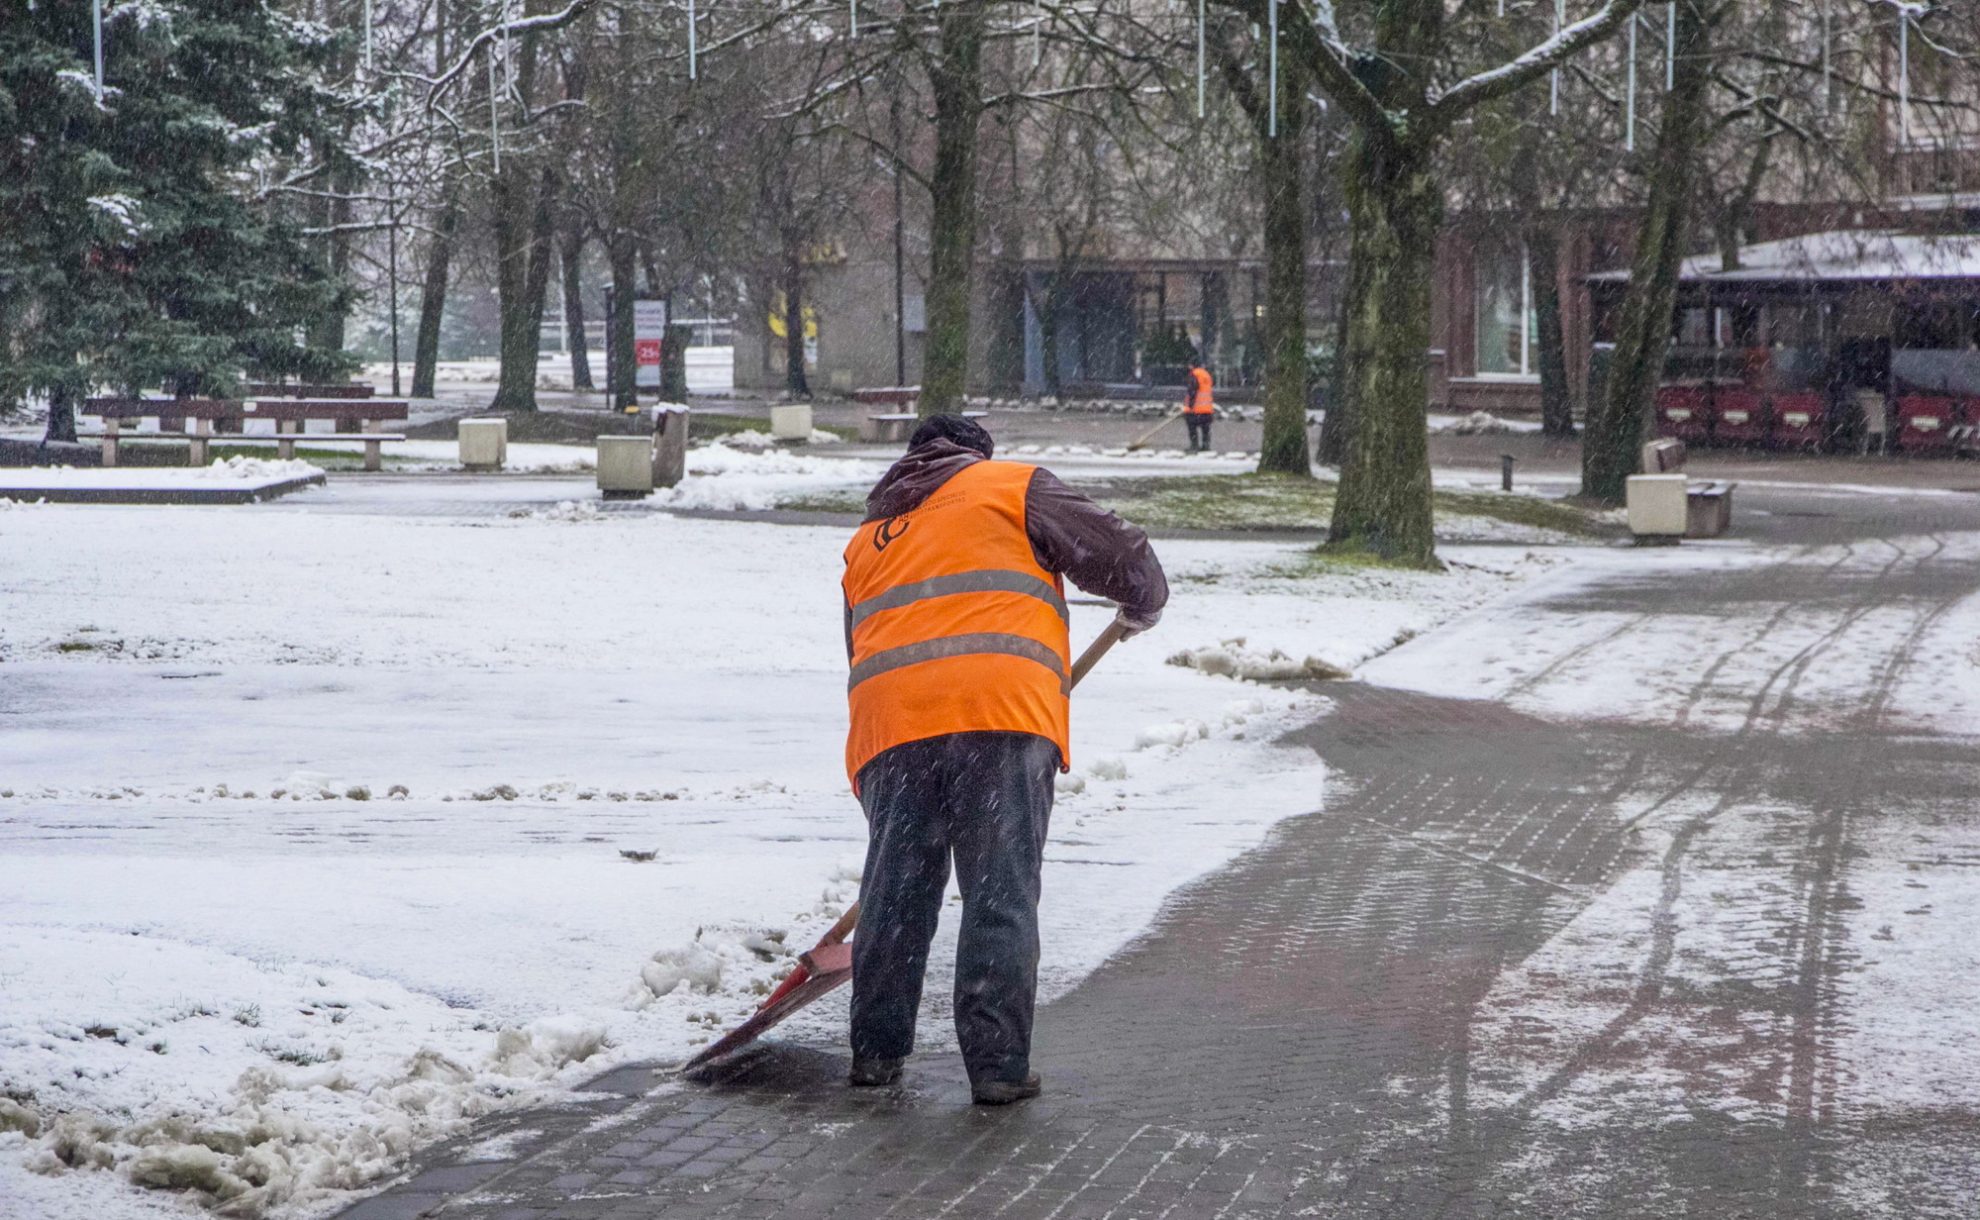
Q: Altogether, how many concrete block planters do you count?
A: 4